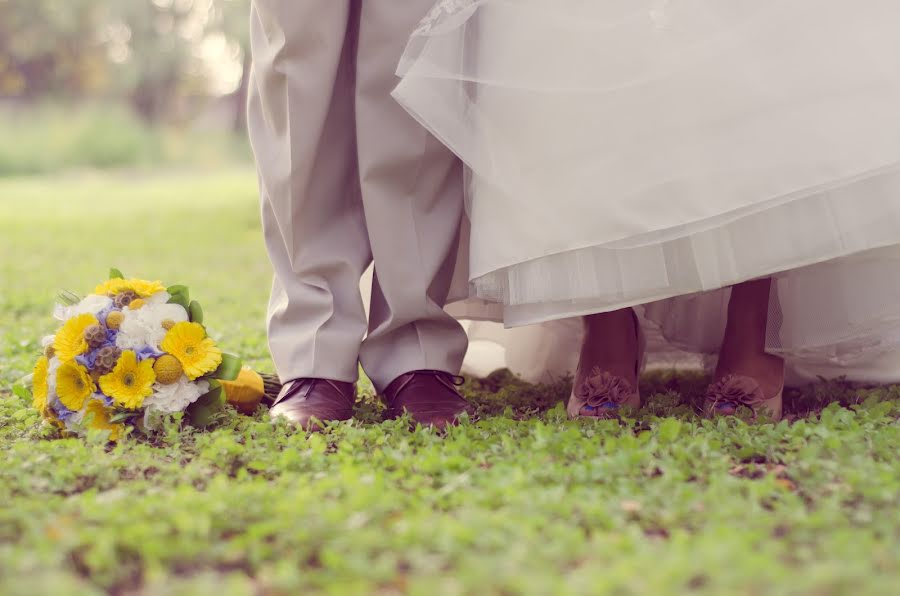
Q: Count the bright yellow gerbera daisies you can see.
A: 7